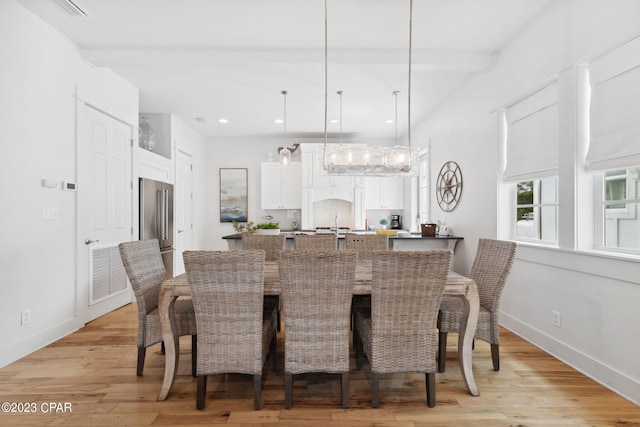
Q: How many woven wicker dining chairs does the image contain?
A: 8